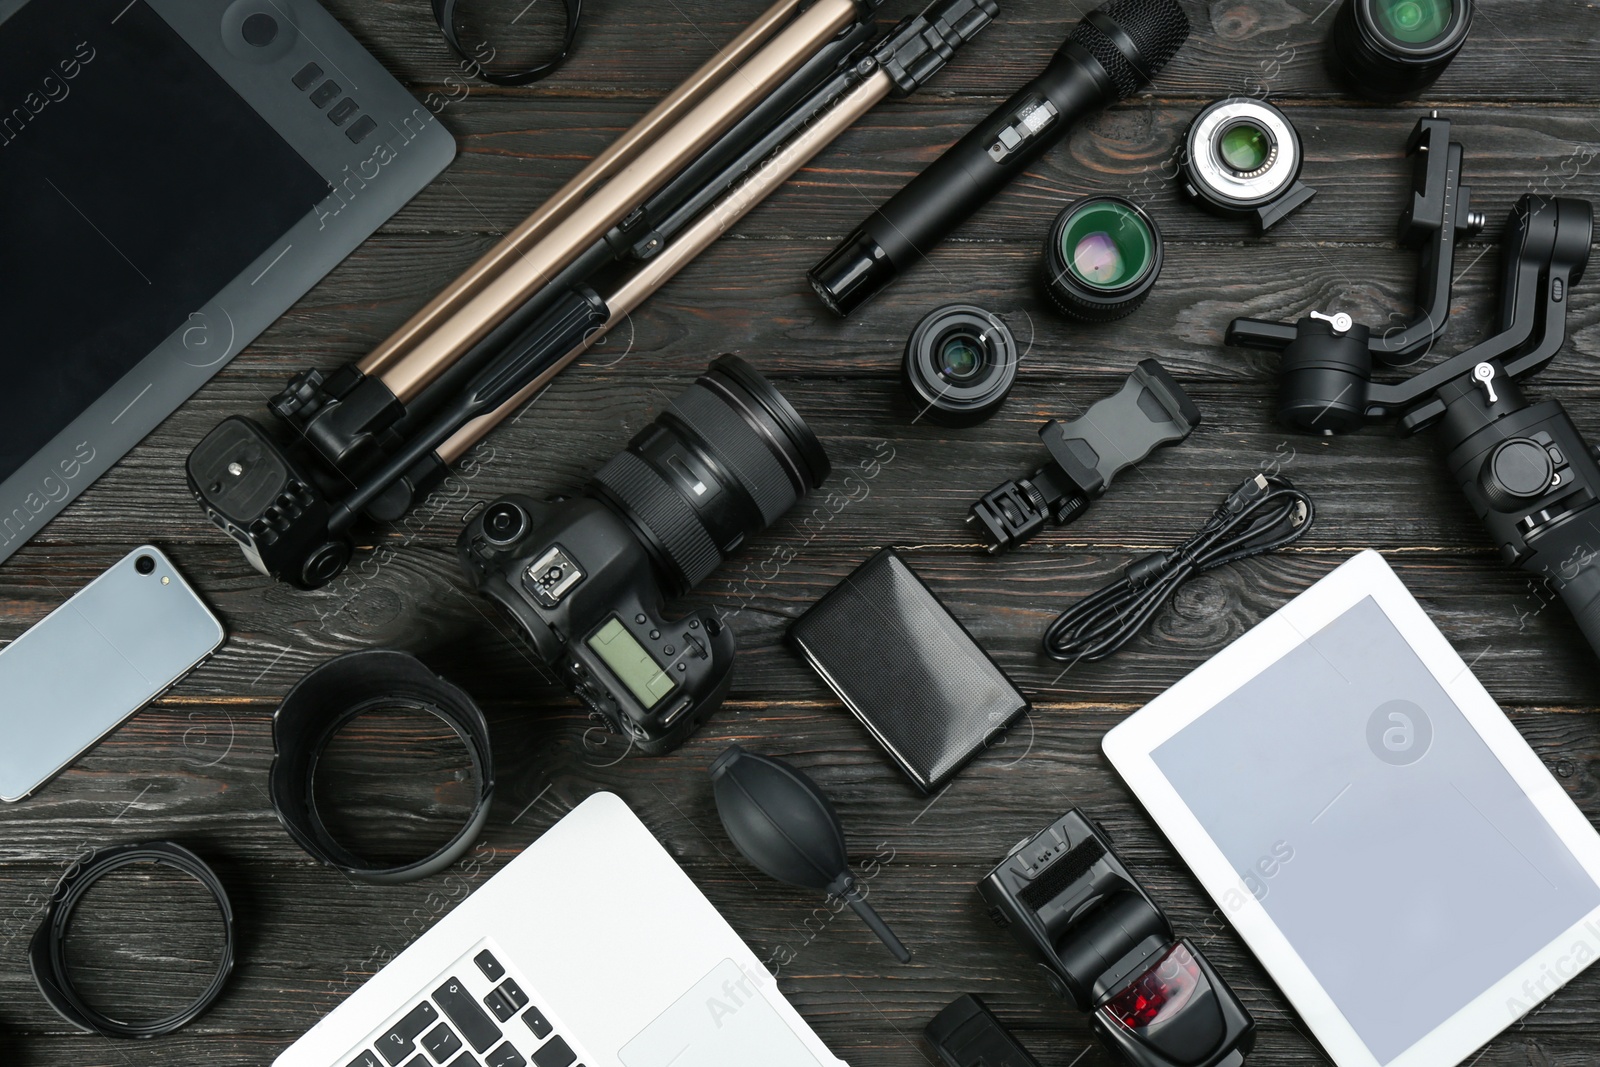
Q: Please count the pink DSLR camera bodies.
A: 0